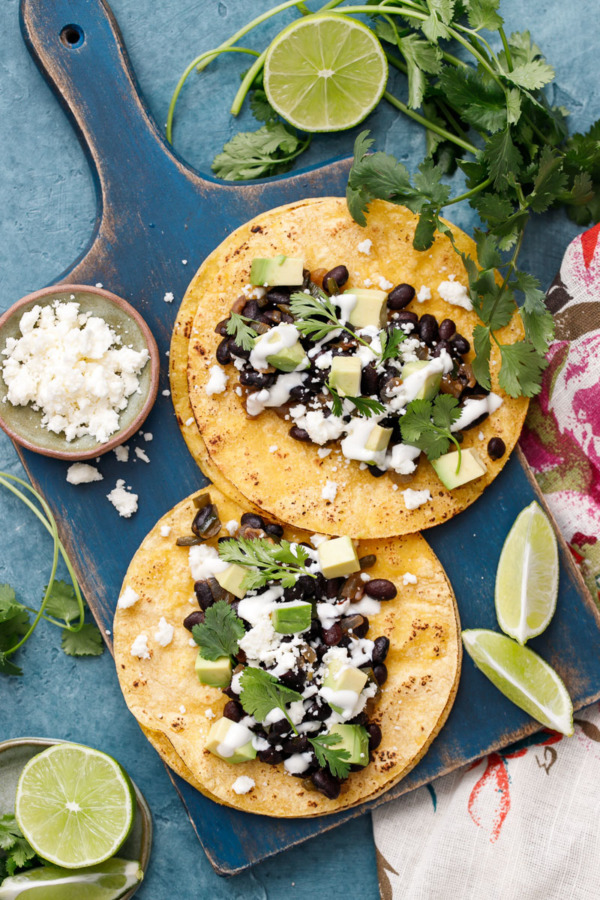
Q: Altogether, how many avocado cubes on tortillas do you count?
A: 14